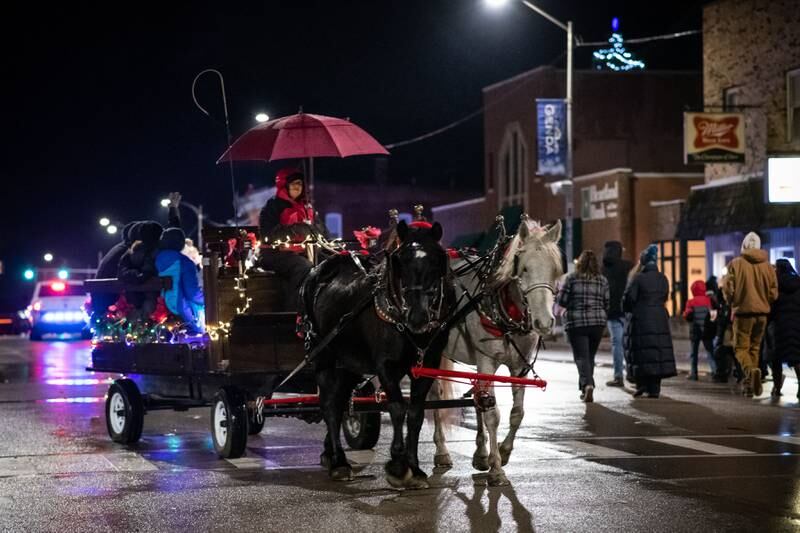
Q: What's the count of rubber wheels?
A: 4